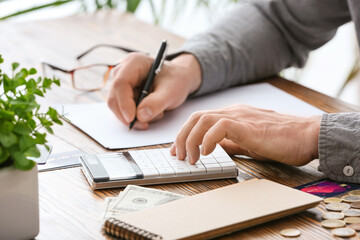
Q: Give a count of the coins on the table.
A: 12